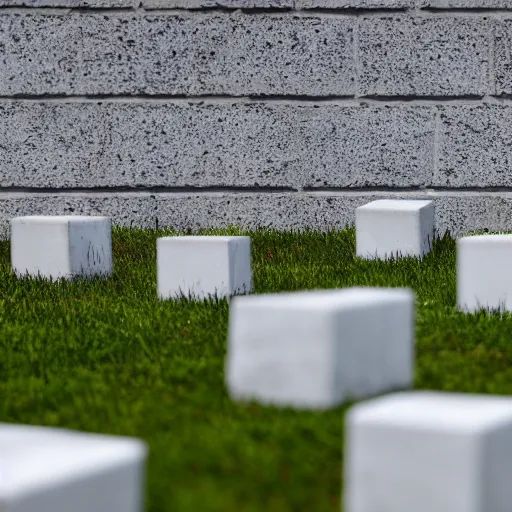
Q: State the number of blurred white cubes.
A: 3